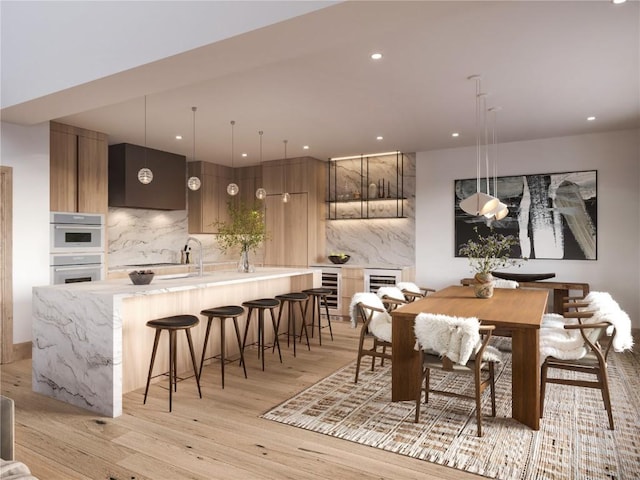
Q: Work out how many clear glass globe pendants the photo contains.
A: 5